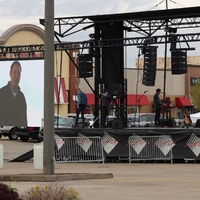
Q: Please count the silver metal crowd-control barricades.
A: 2